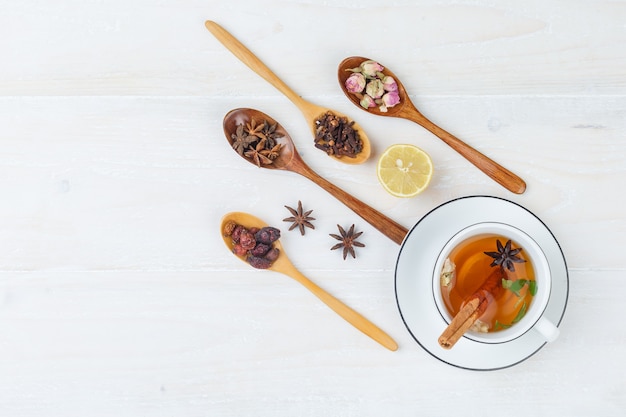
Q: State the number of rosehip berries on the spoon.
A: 9